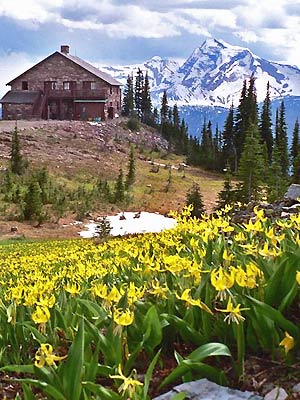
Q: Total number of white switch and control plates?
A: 0